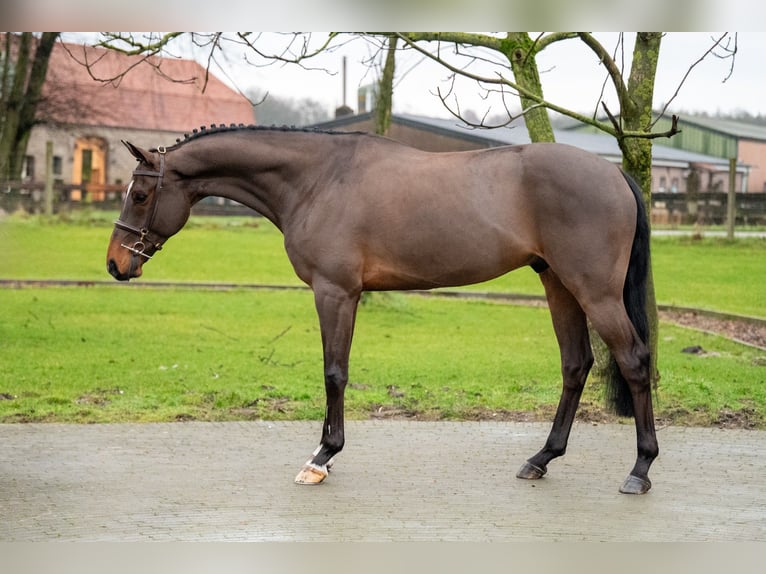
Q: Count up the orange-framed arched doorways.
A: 1